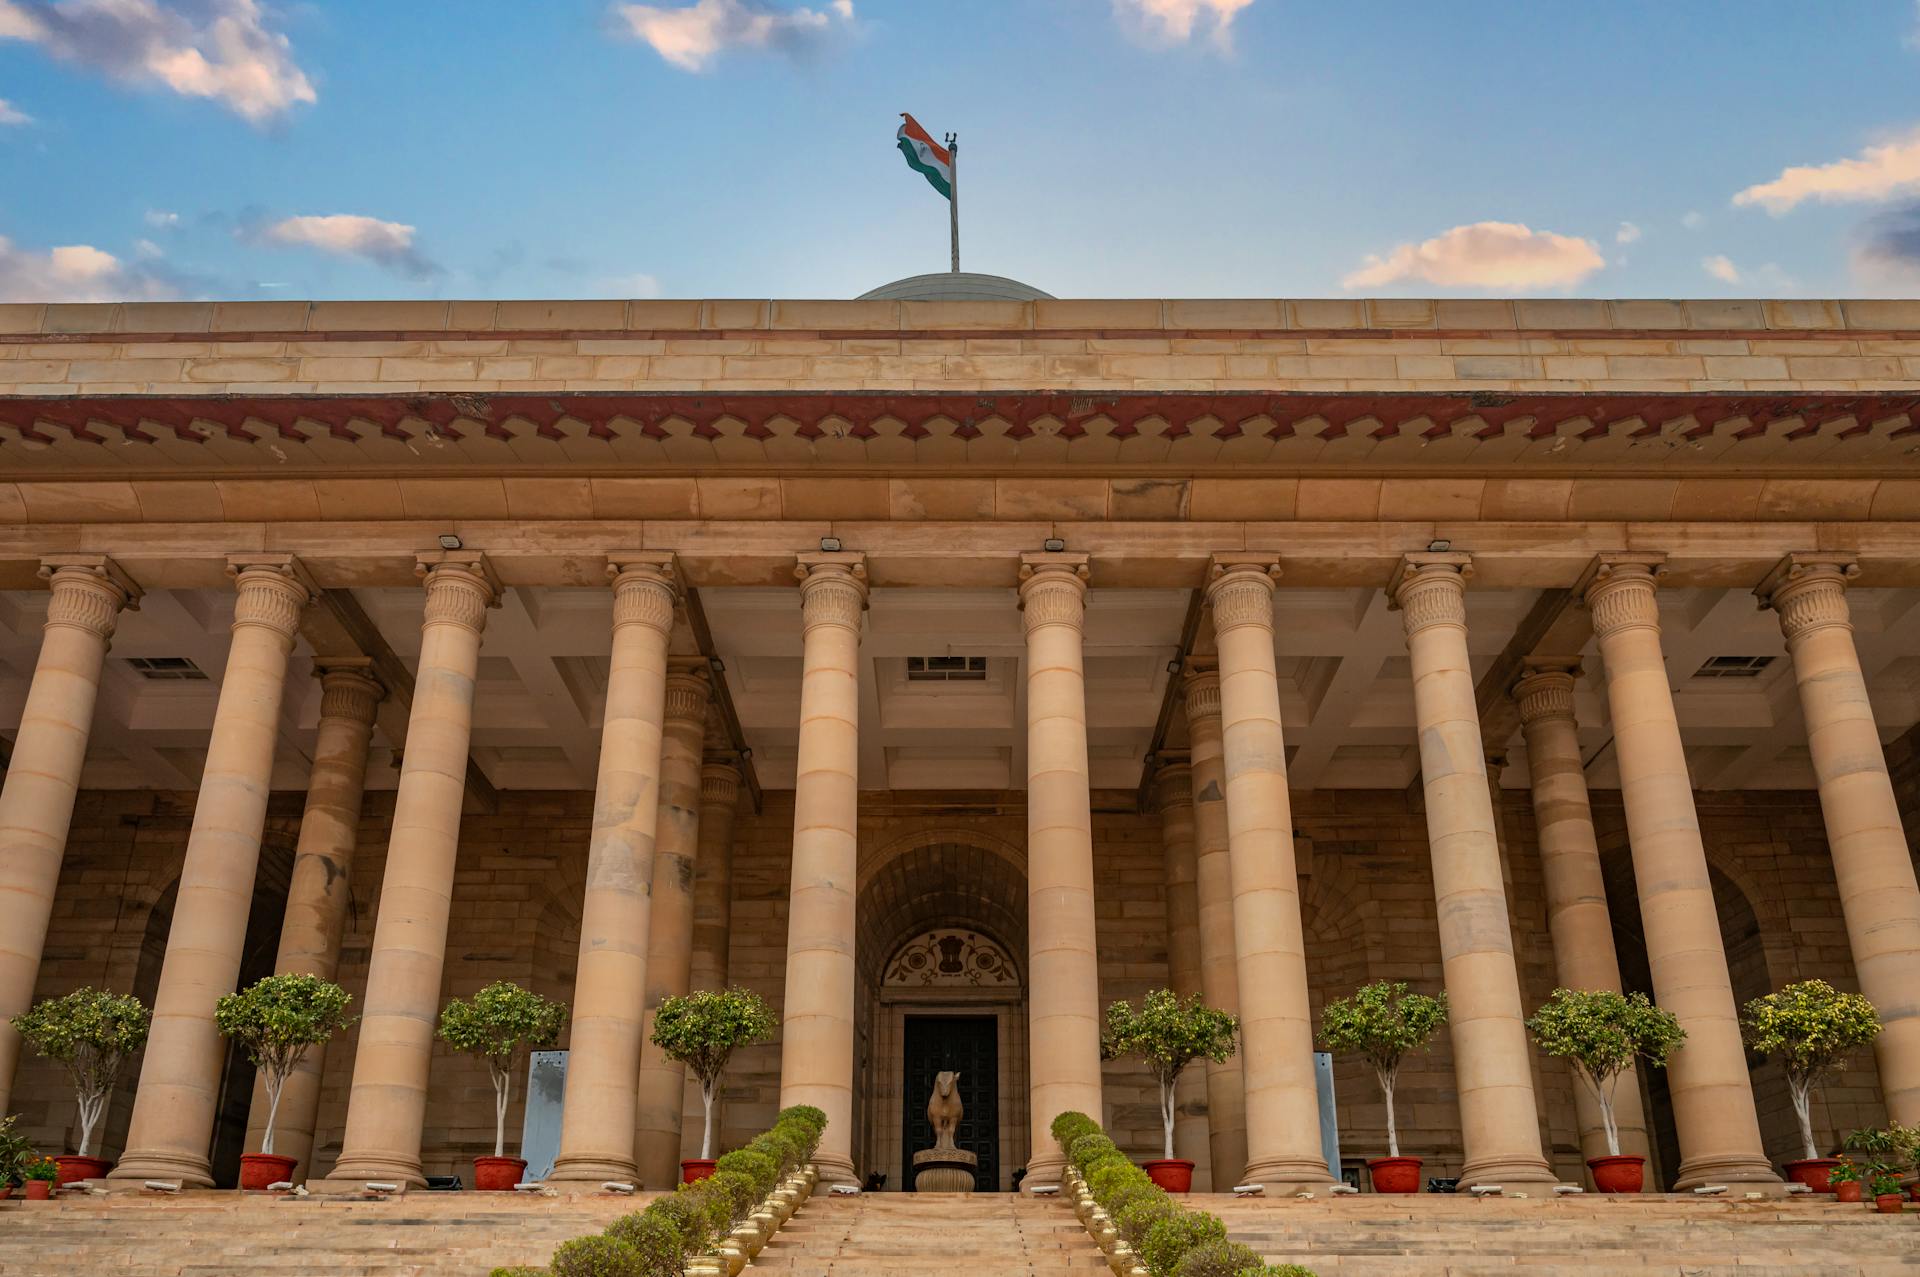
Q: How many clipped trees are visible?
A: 8